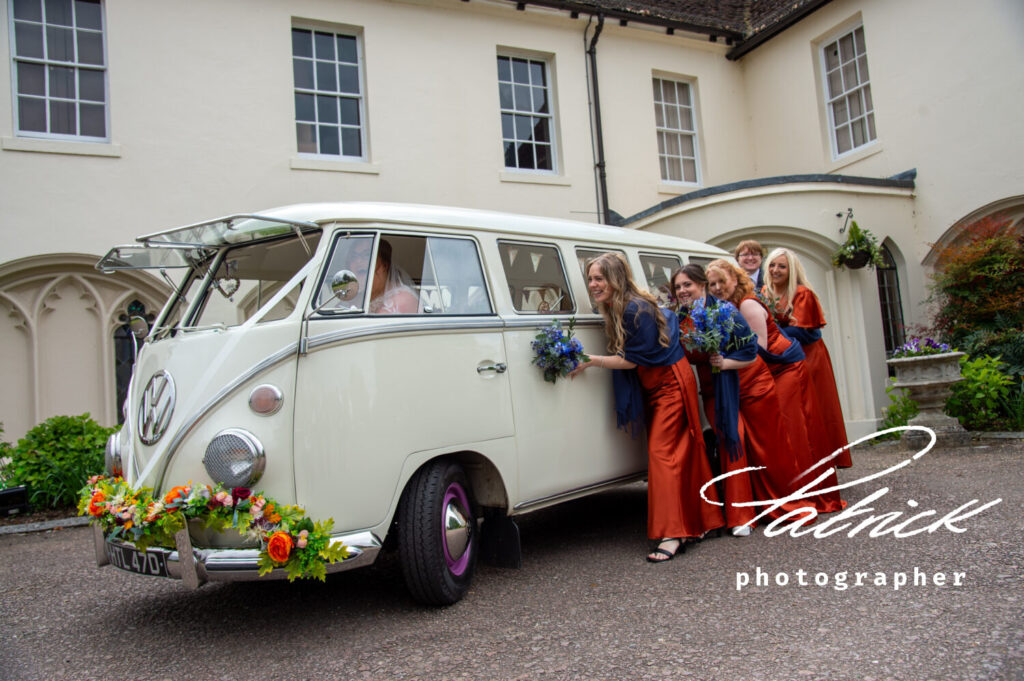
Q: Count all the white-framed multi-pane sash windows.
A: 5